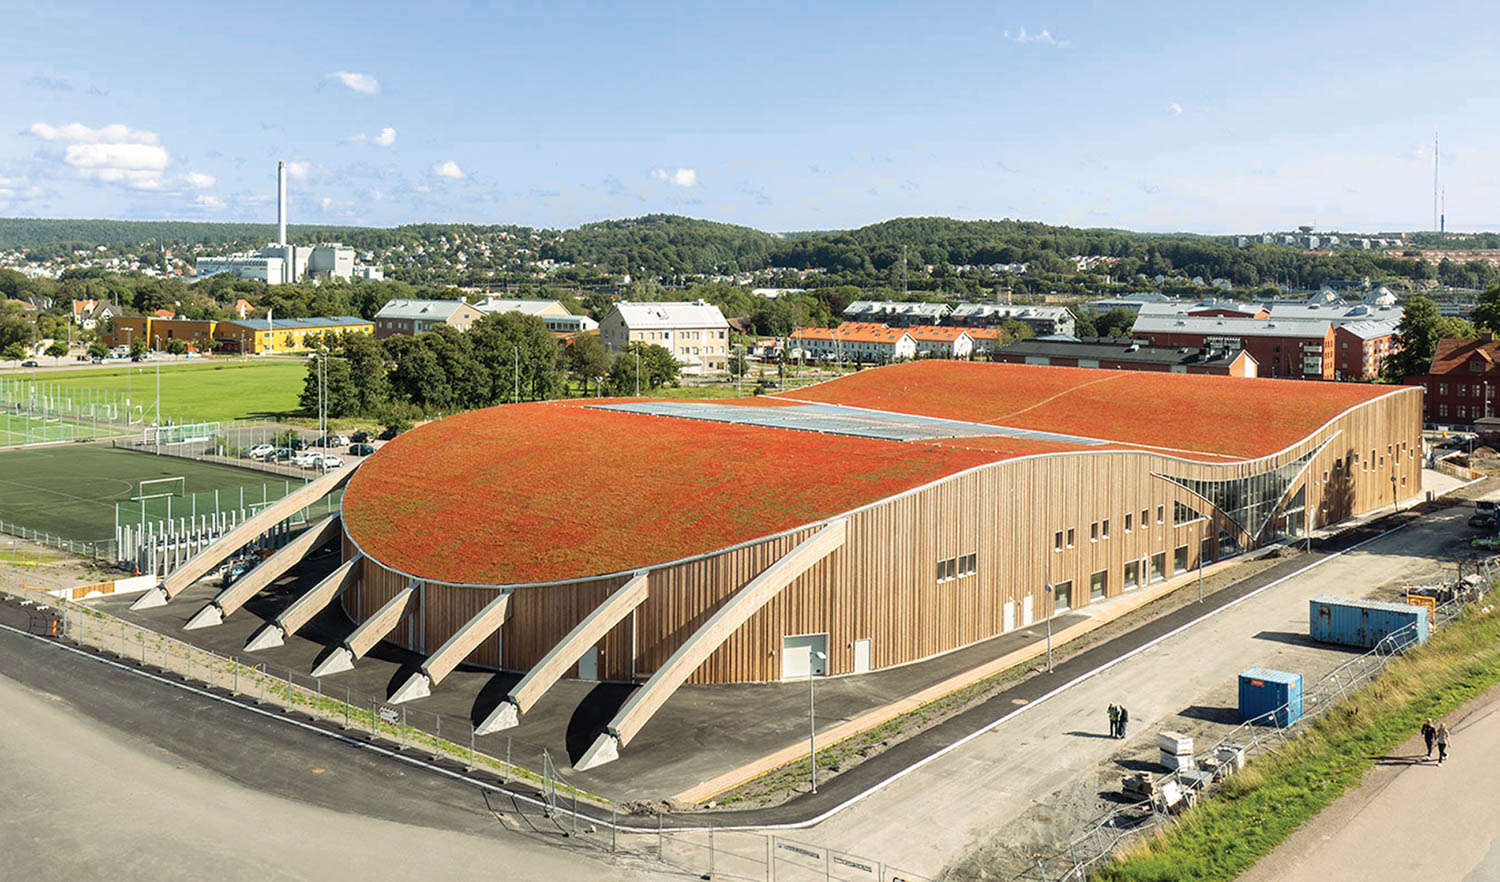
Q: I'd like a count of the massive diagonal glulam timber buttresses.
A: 7